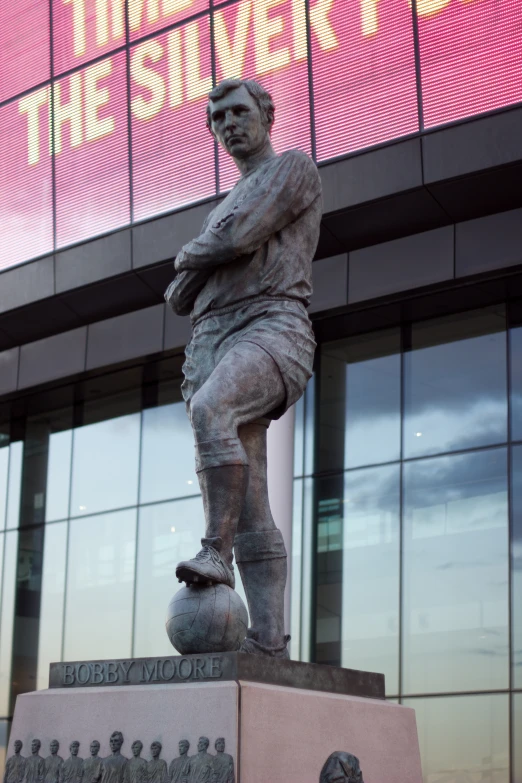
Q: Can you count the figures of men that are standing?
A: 12